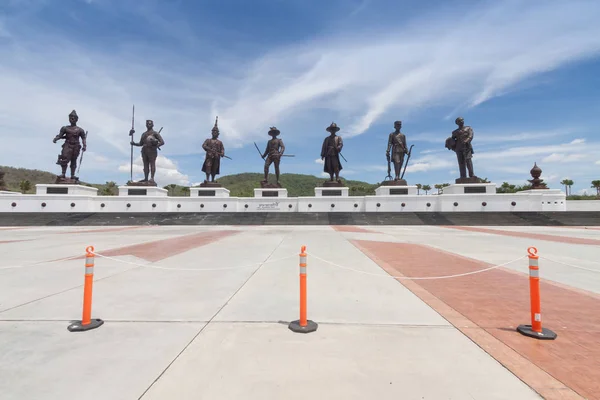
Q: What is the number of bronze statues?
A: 7